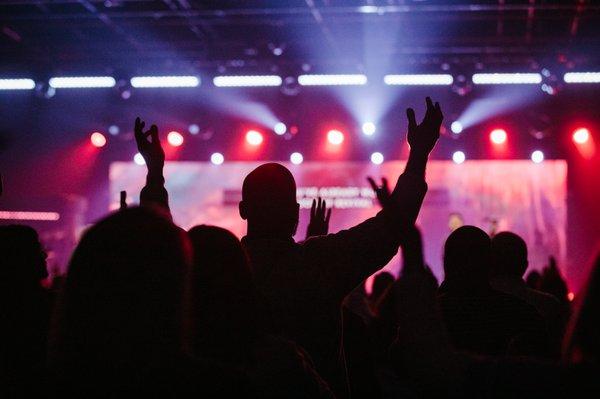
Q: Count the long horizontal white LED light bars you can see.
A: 8